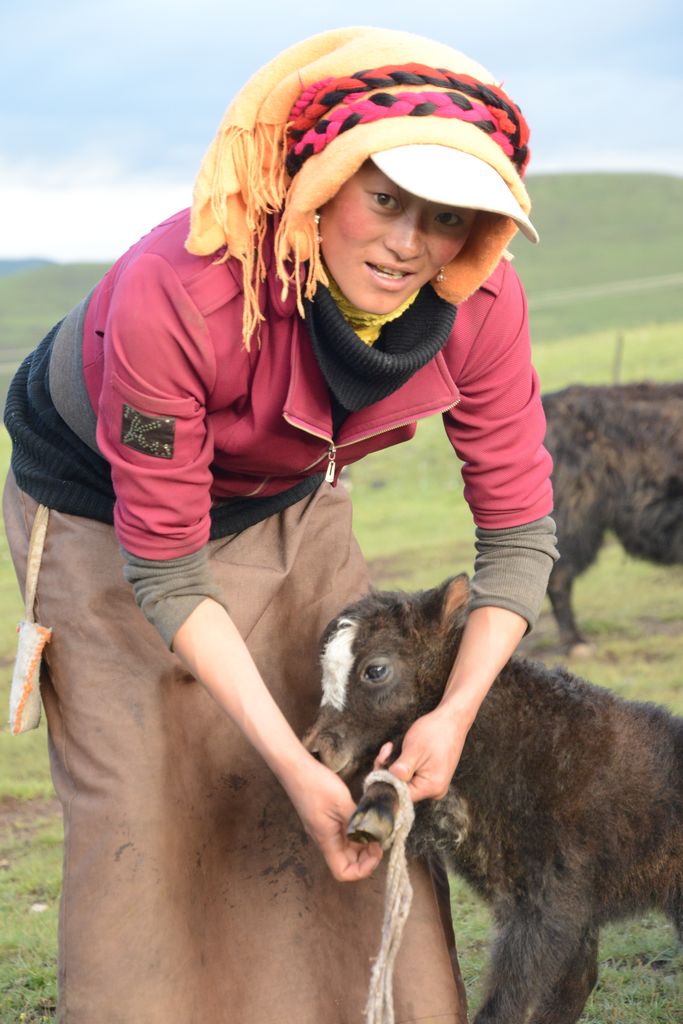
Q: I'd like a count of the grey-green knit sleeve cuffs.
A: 2